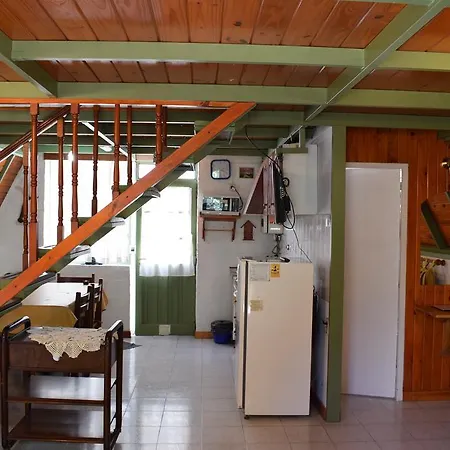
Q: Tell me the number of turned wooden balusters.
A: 9